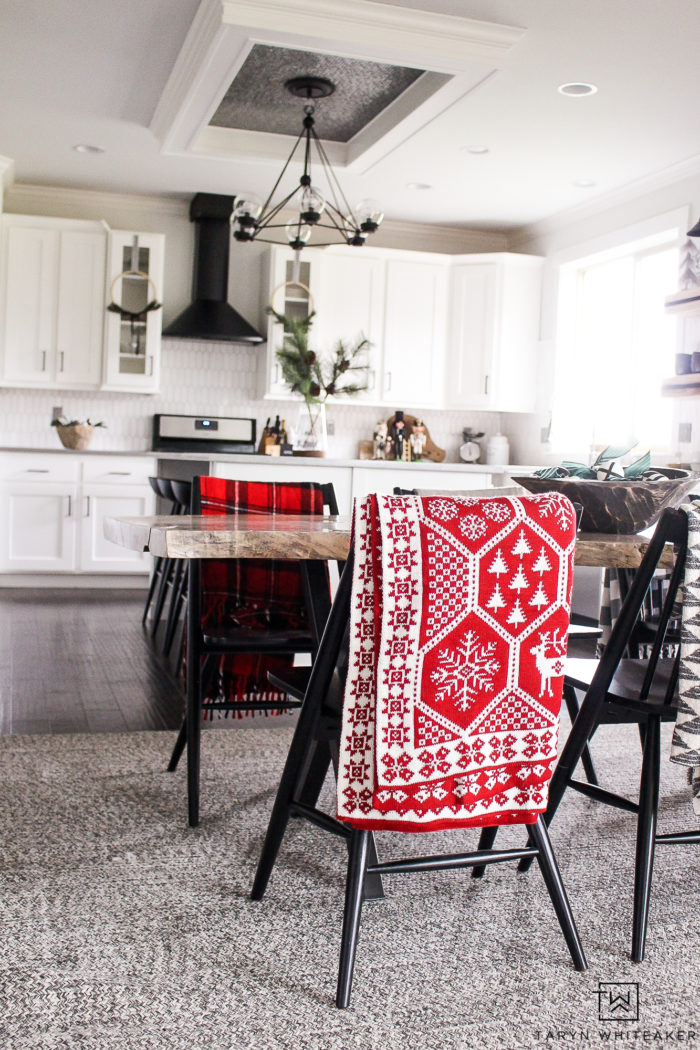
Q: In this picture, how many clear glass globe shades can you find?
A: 6